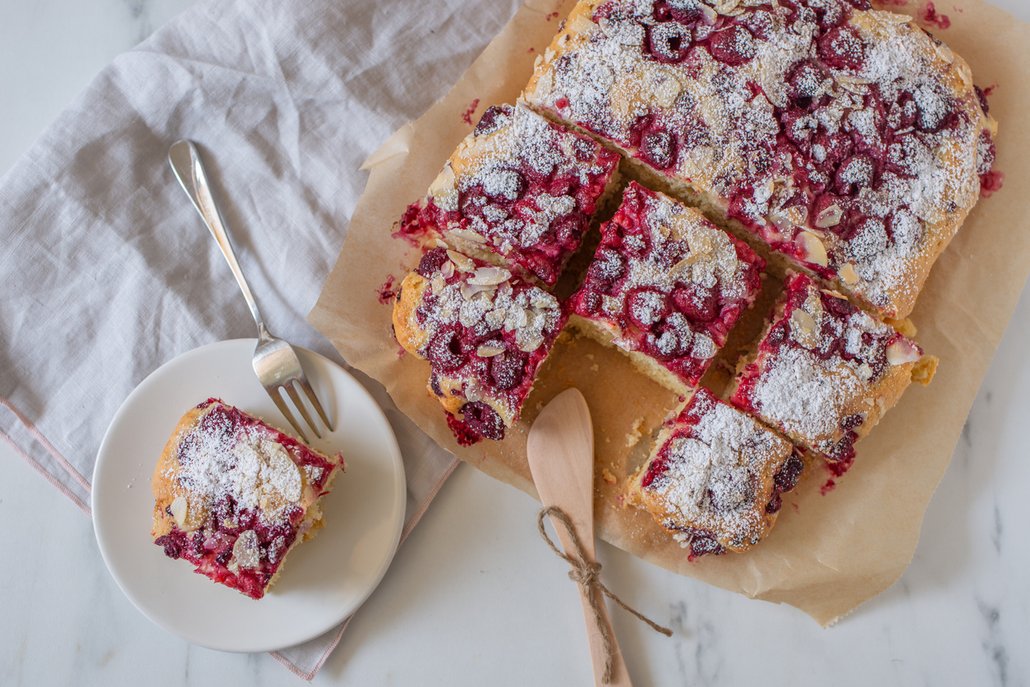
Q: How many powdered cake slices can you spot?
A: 6